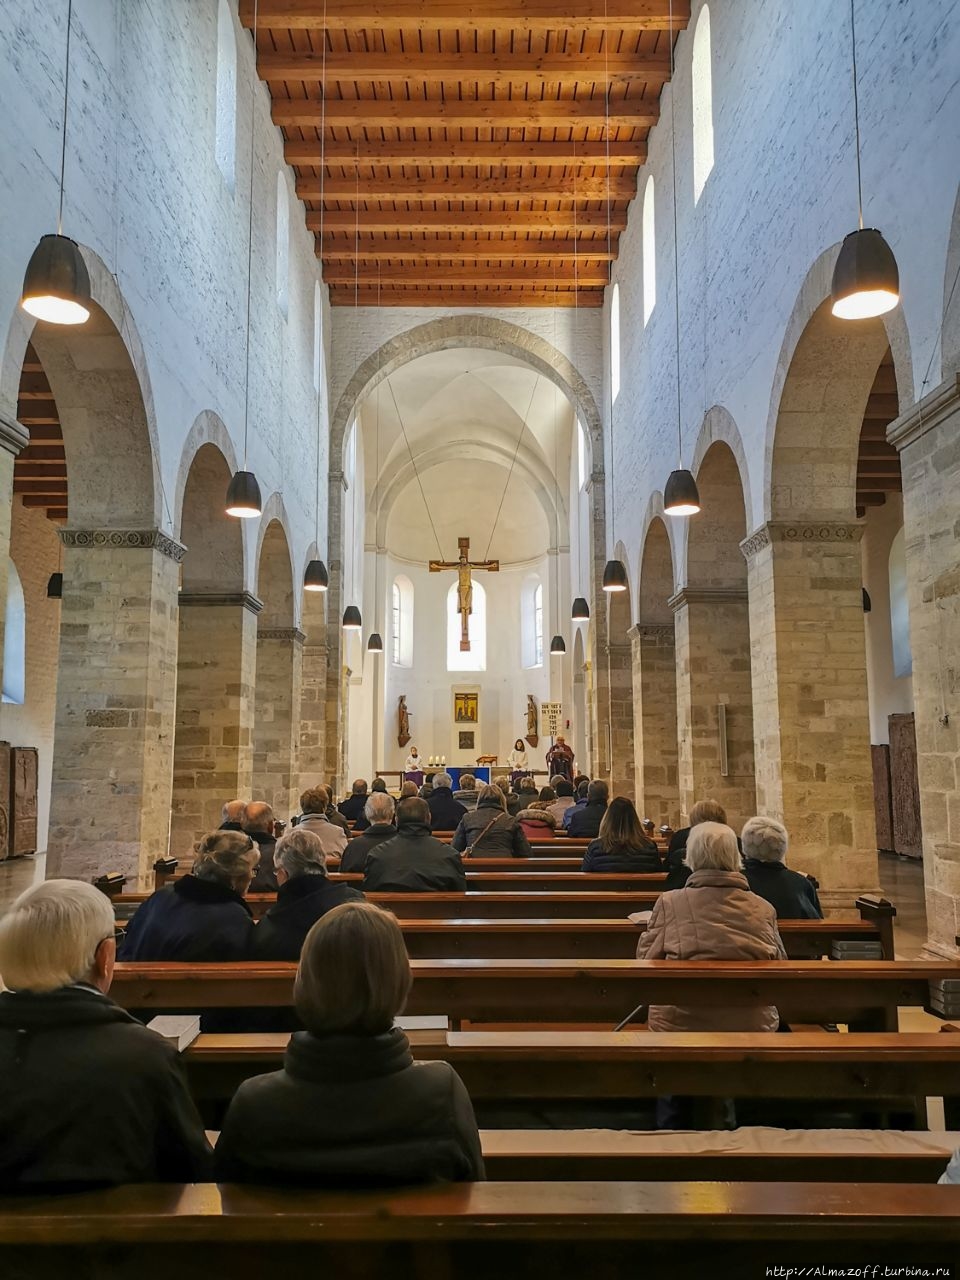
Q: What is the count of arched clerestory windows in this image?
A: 6